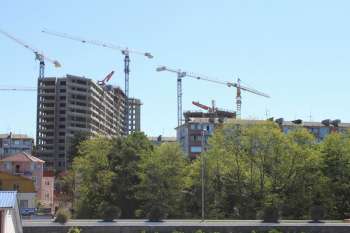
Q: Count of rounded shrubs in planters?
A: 5